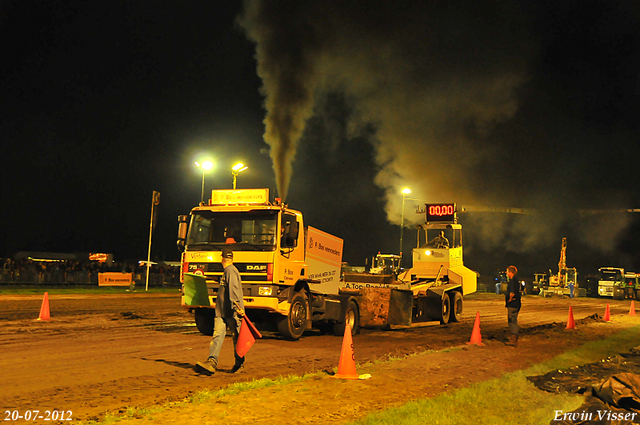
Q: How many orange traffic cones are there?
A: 6